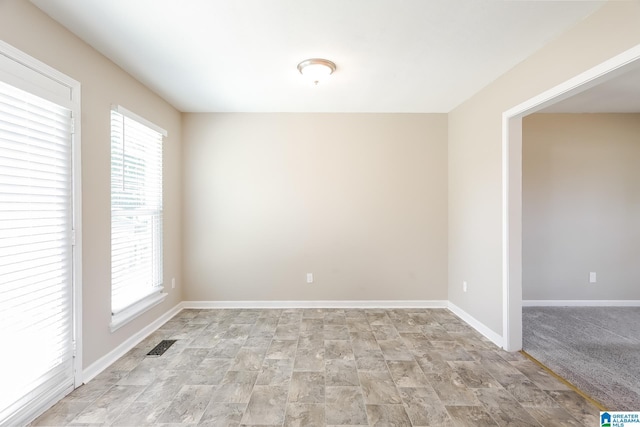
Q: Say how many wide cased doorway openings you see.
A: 1